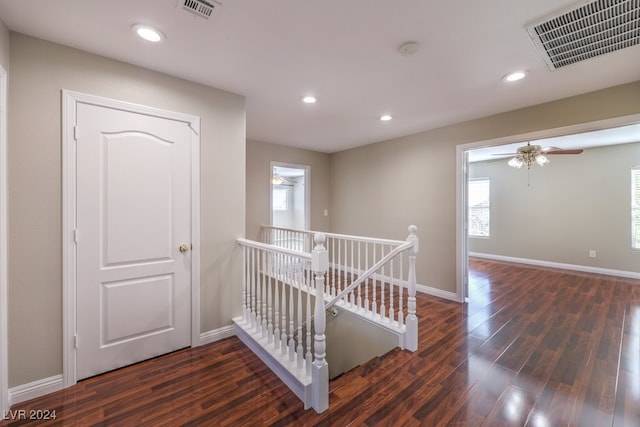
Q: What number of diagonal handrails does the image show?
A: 1